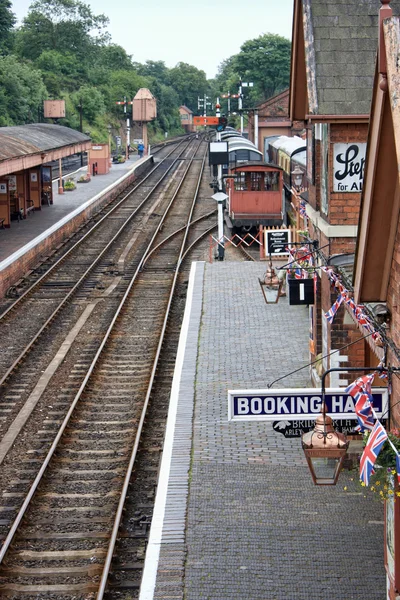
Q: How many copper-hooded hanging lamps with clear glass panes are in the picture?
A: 2